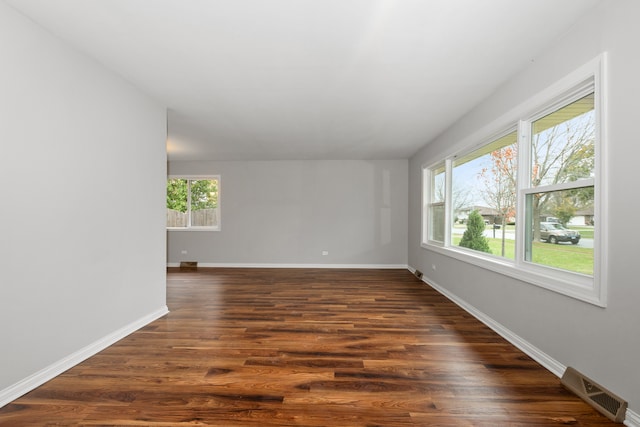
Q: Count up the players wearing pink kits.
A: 0